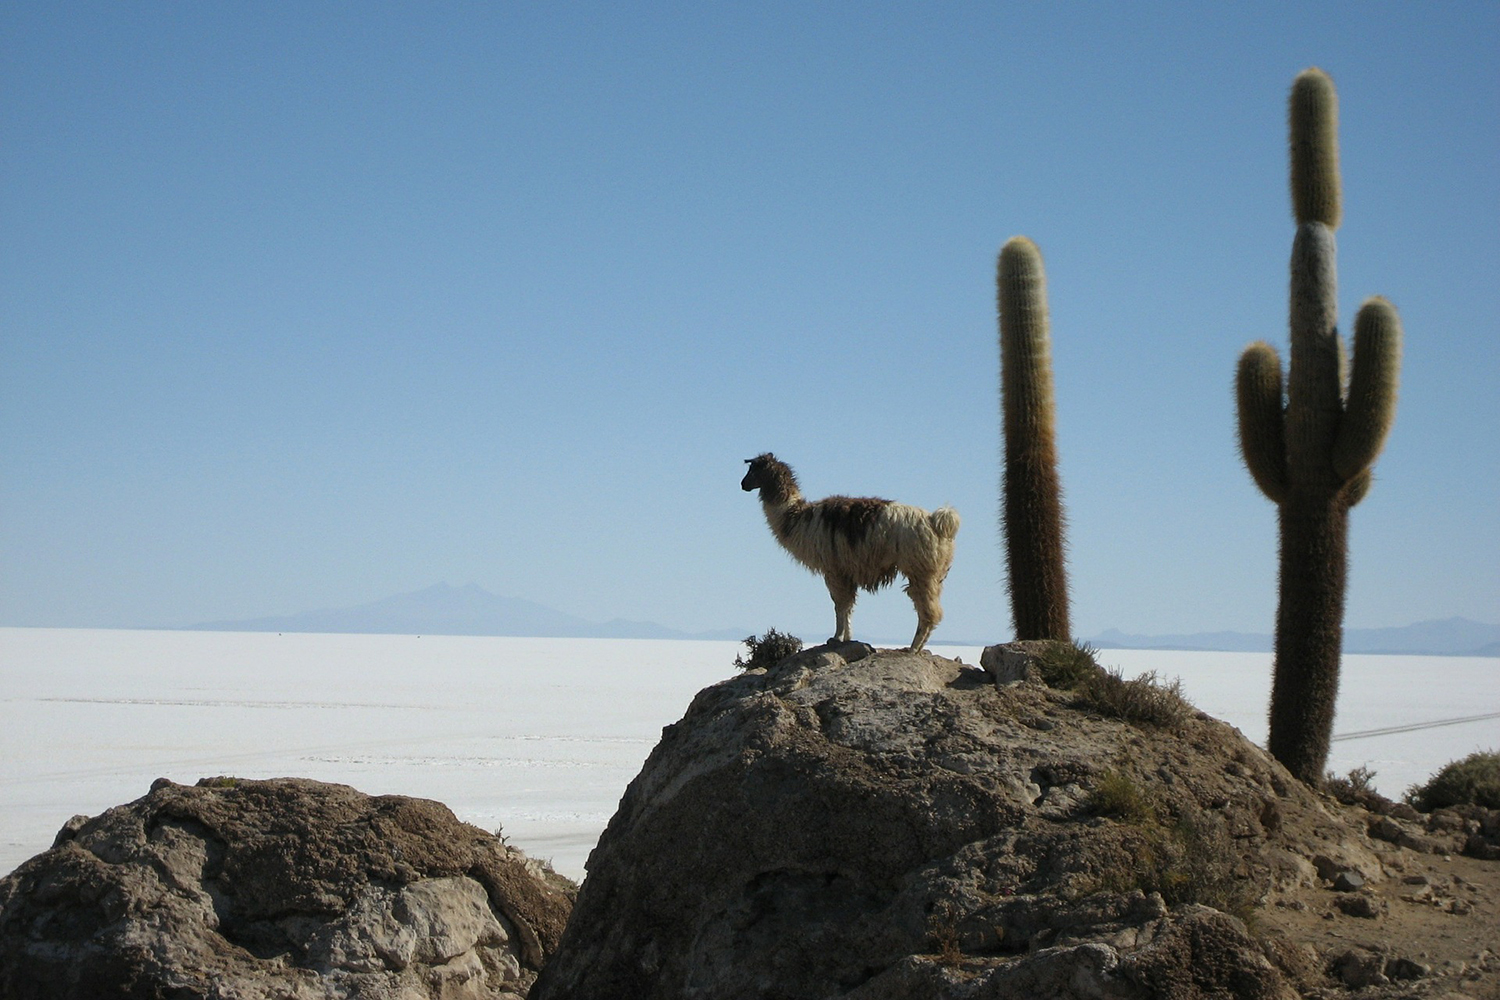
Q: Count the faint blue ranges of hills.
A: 2